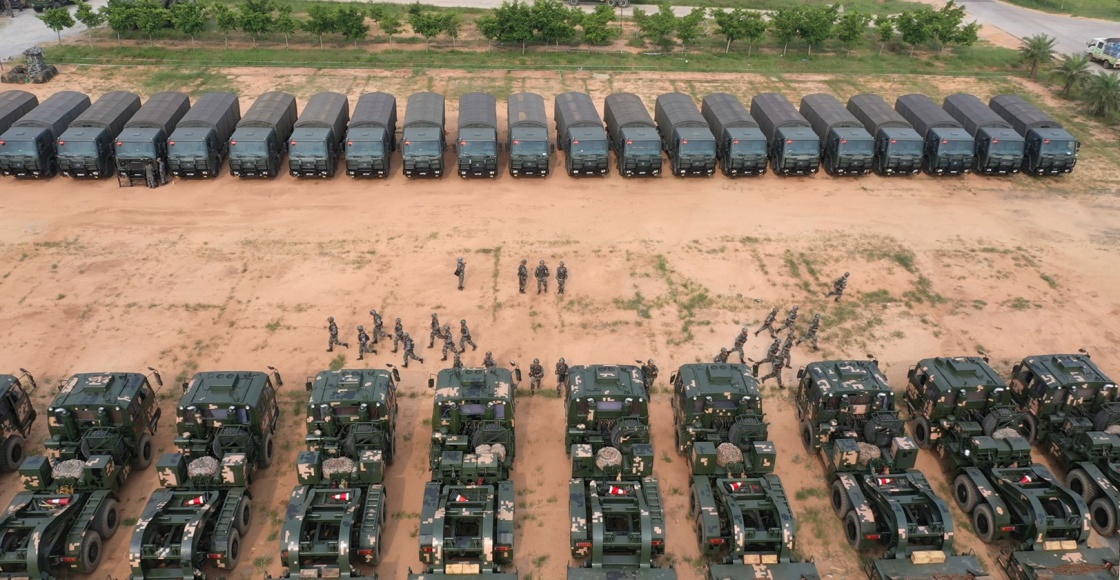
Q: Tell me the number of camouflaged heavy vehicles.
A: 10